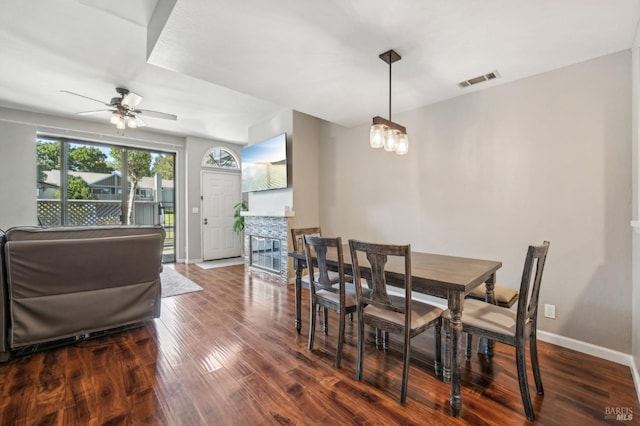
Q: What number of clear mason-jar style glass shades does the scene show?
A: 3